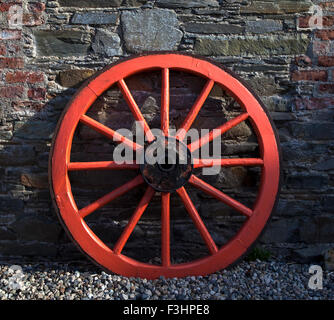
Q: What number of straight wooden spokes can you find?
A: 12